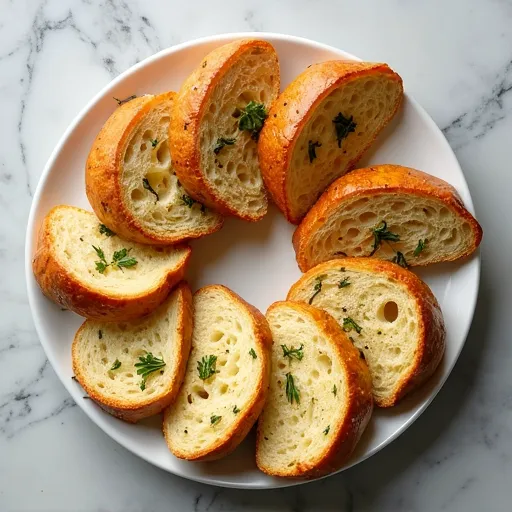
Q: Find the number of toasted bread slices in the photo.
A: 9